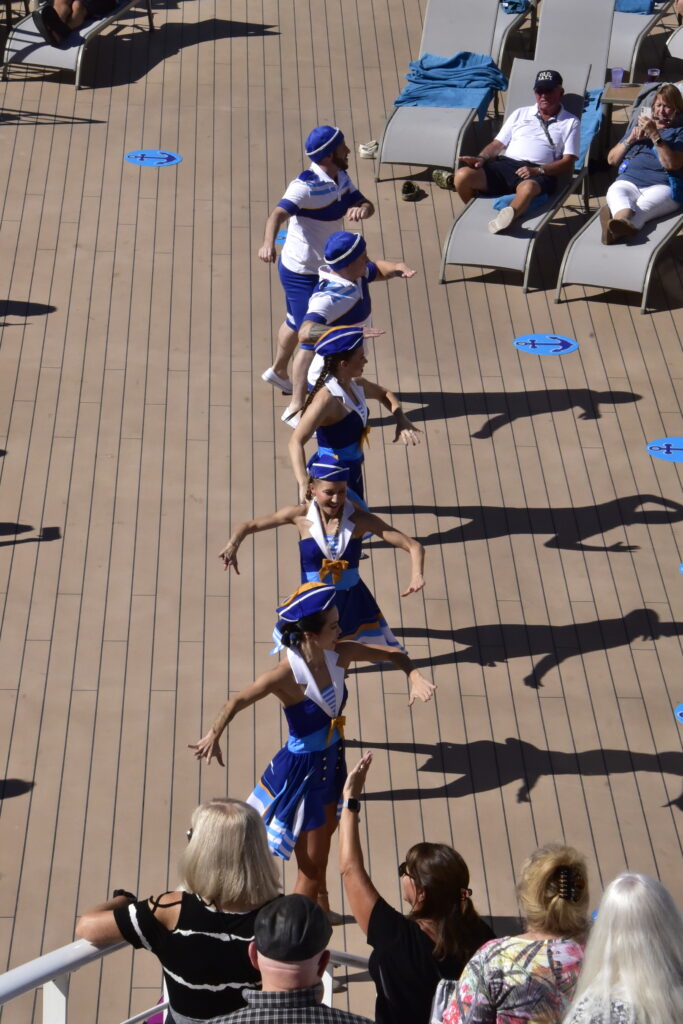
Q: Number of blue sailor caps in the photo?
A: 5